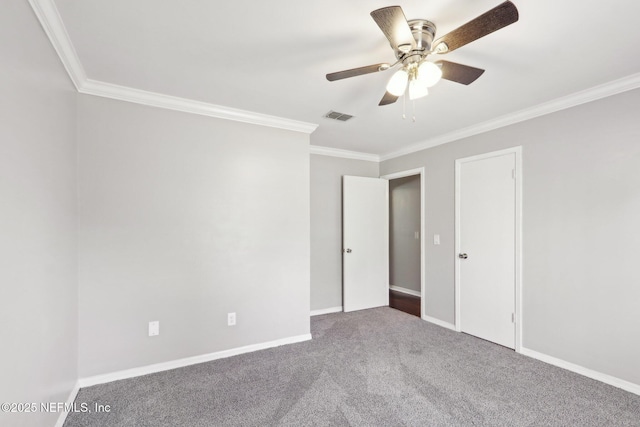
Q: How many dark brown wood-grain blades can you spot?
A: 5